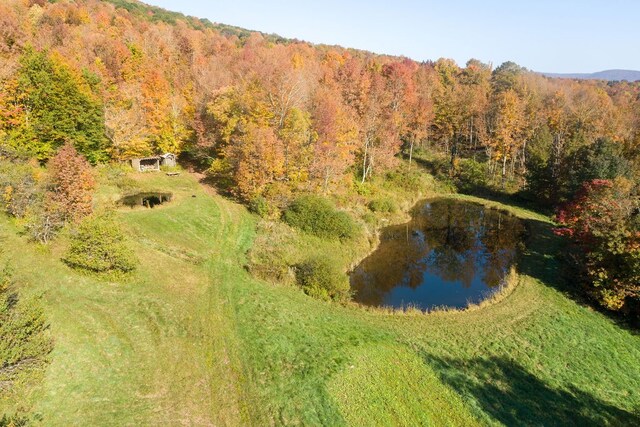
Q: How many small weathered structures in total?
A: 2